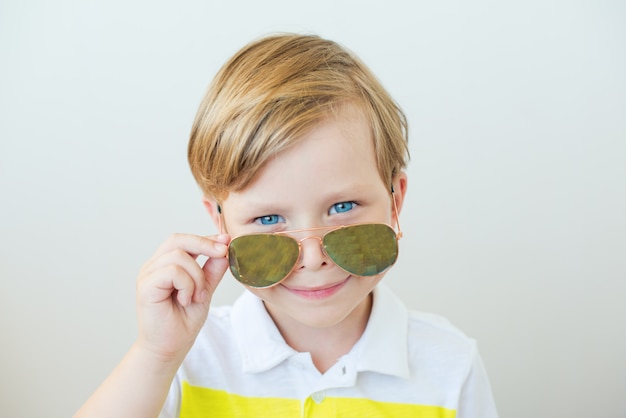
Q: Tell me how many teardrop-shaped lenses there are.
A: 2